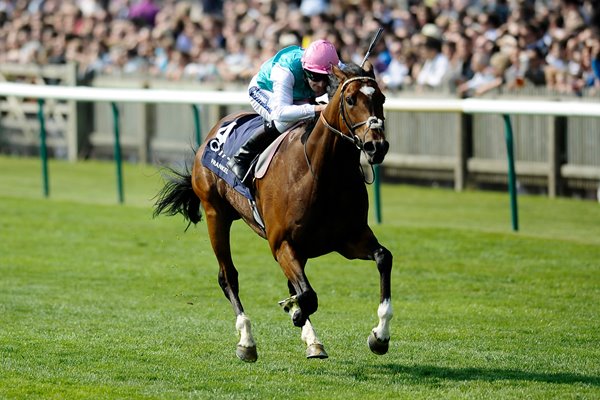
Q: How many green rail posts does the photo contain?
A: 5